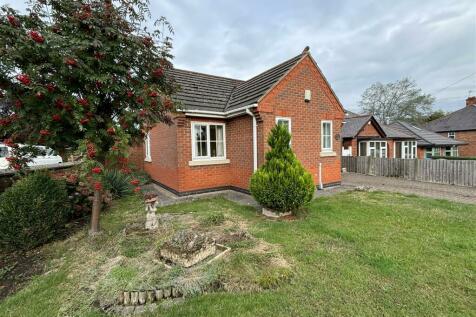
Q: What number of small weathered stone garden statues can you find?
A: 1